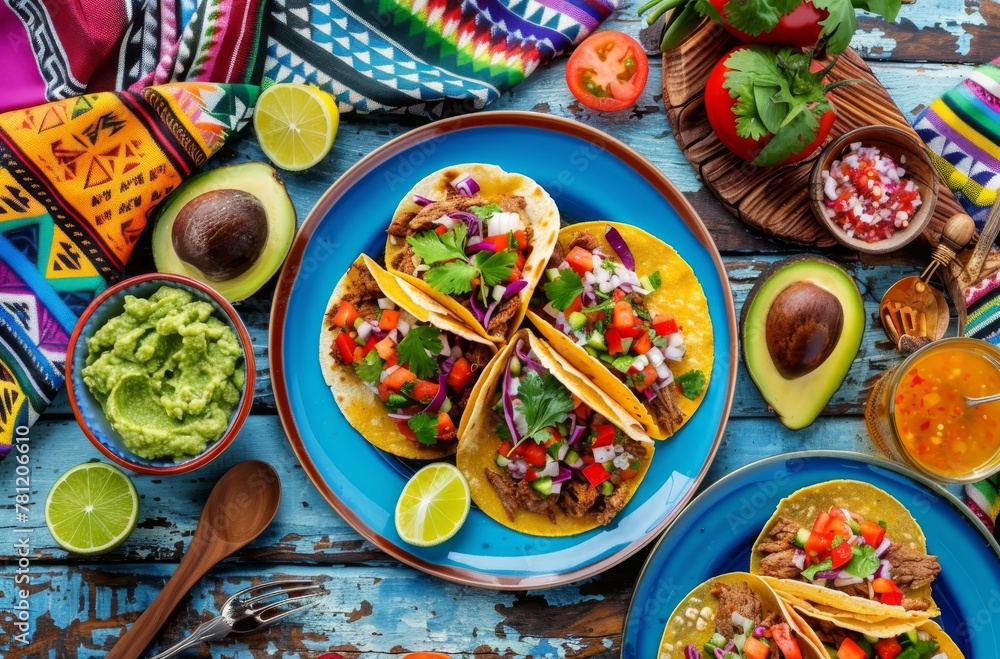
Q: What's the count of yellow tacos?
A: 7